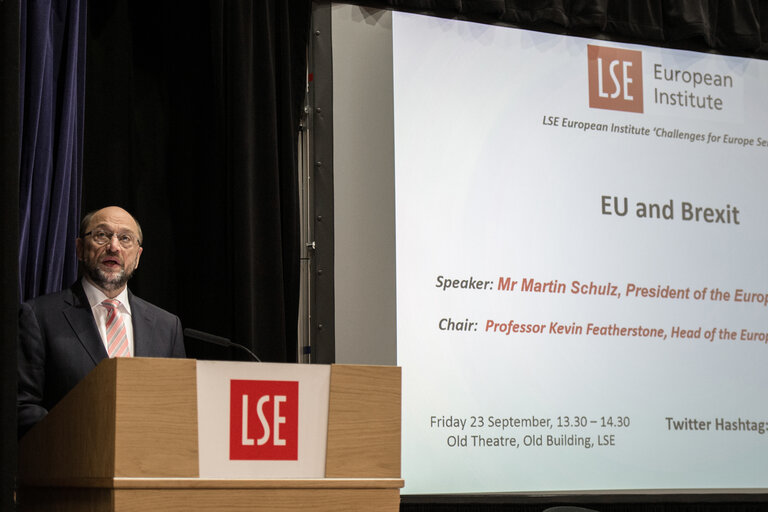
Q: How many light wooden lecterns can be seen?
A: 1